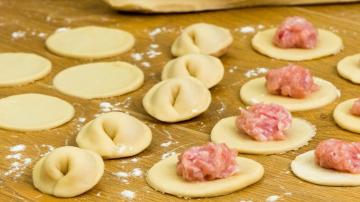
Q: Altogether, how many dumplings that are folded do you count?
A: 5